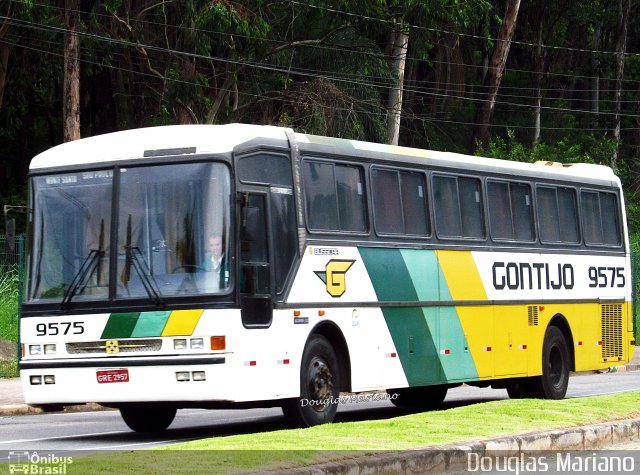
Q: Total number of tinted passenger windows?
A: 6